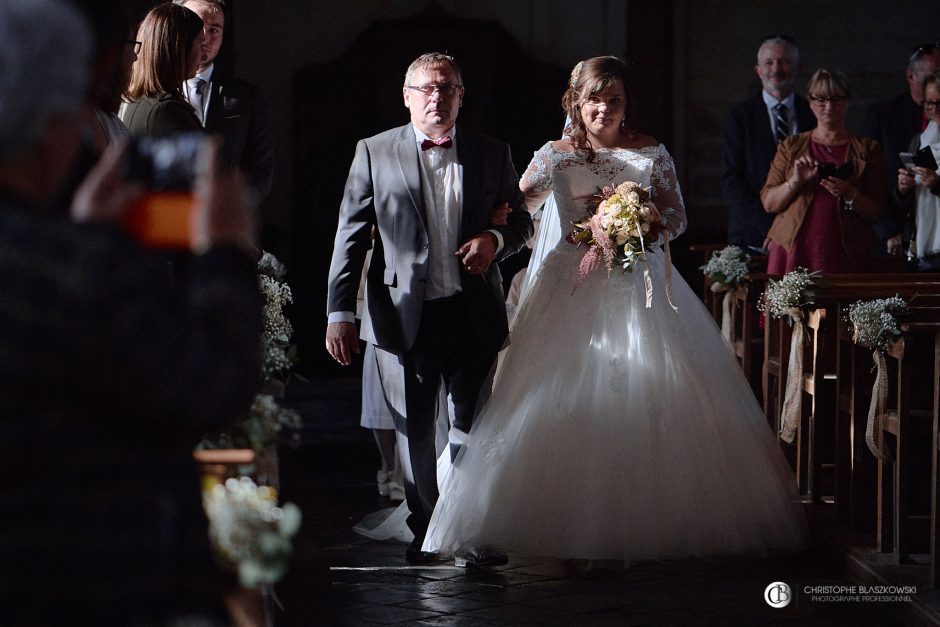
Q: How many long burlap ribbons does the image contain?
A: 3